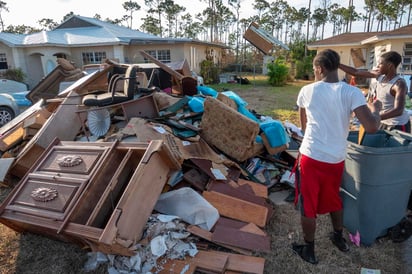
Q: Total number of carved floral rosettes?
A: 2